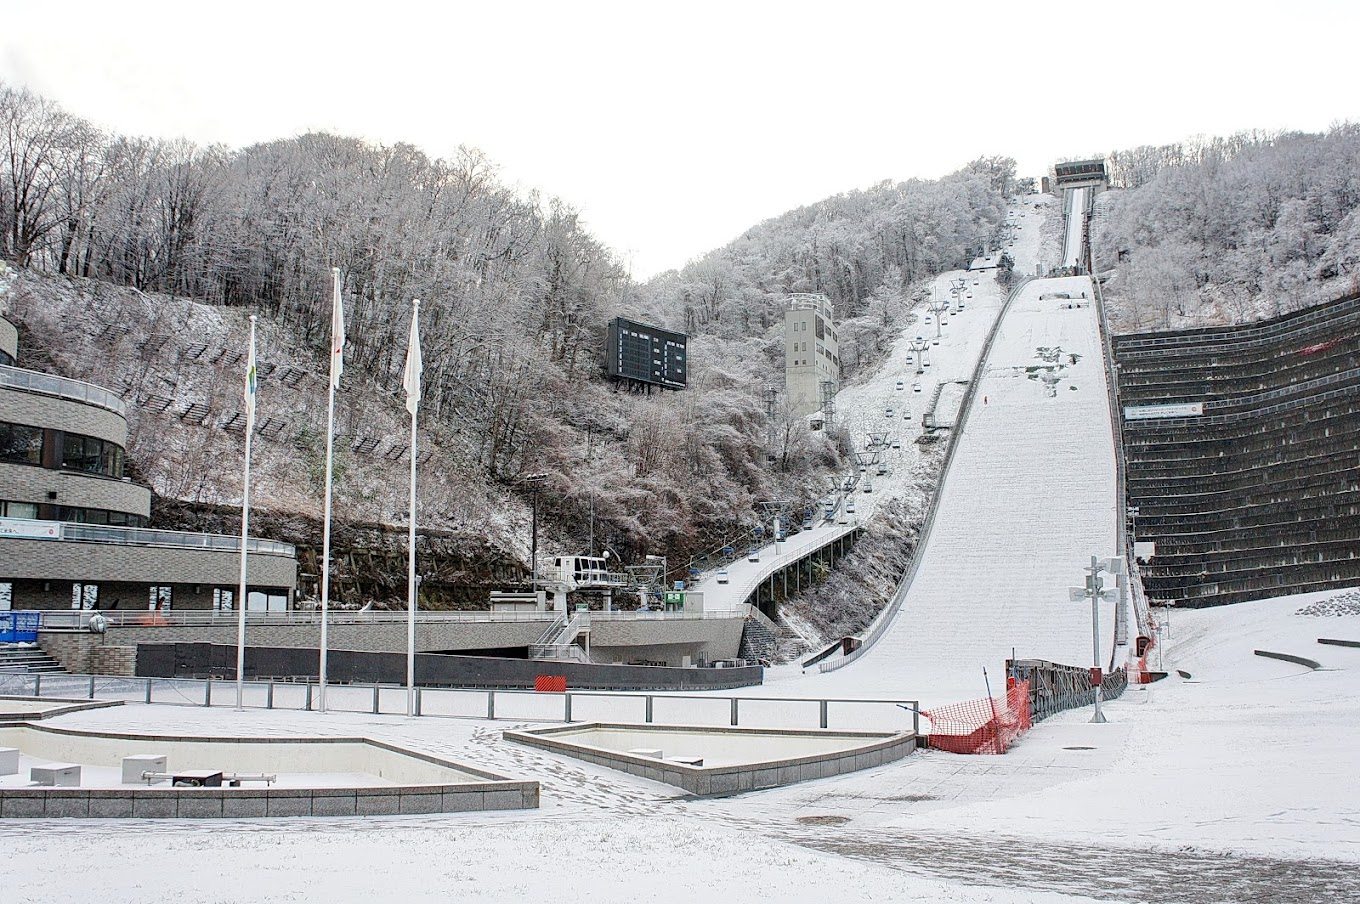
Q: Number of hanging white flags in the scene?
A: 3